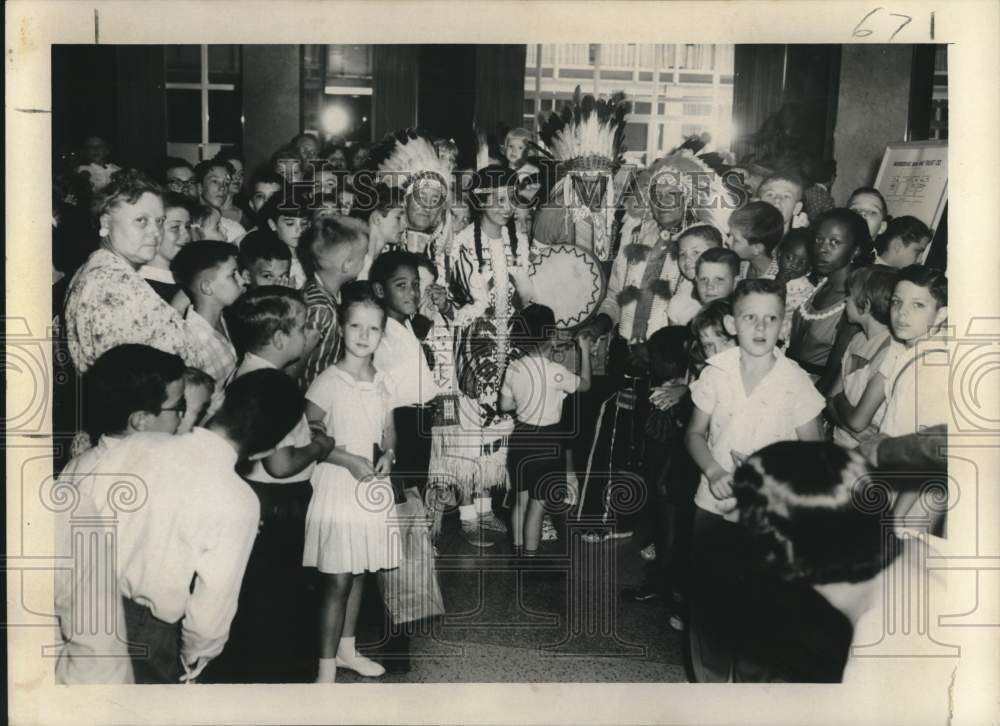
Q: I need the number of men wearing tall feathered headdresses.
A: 3